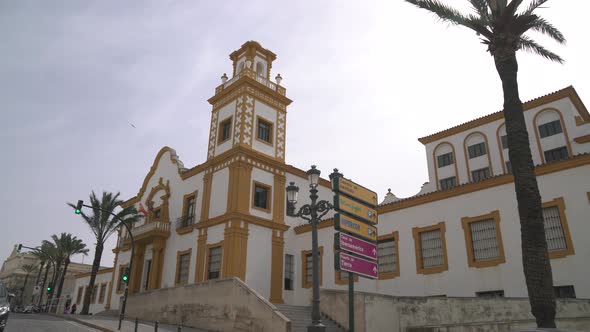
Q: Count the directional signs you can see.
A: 5